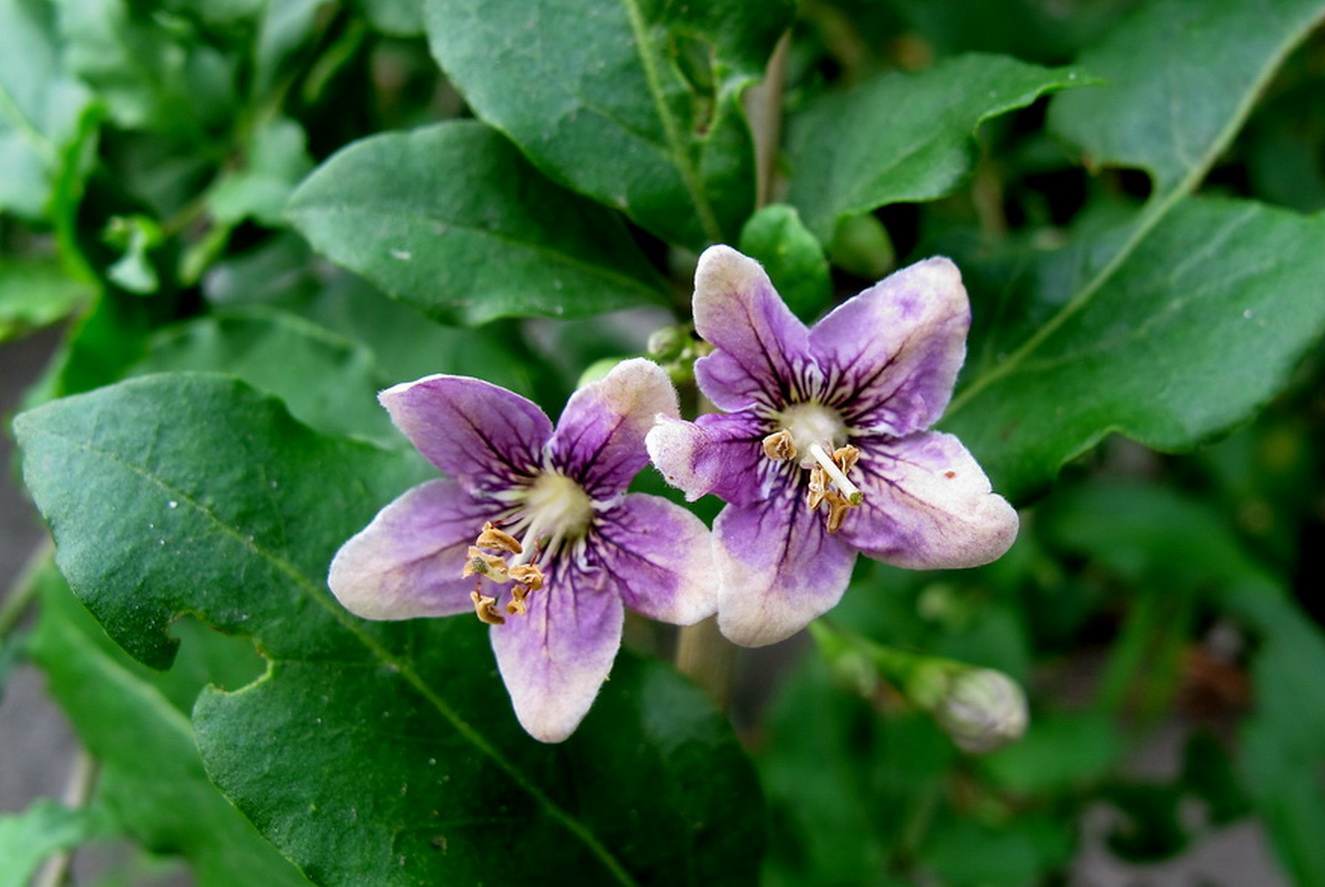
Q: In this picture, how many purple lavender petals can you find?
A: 10